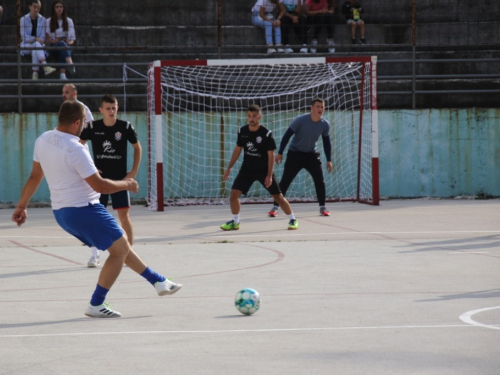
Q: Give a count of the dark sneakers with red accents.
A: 2